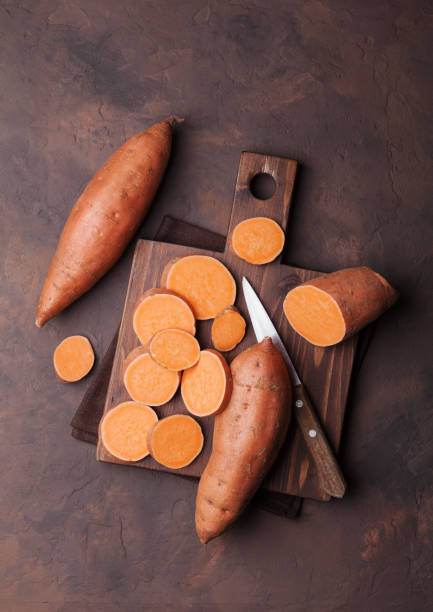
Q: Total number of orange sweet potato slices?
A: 10